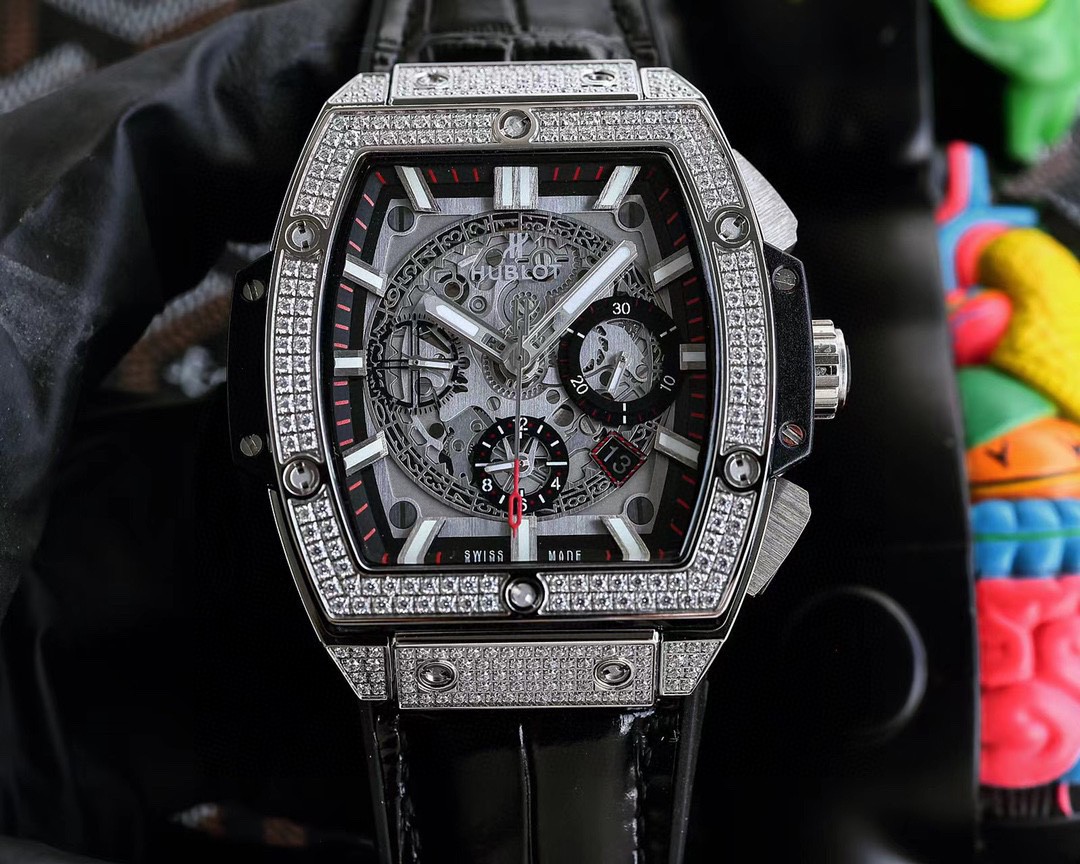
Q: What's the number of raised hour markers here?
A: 12